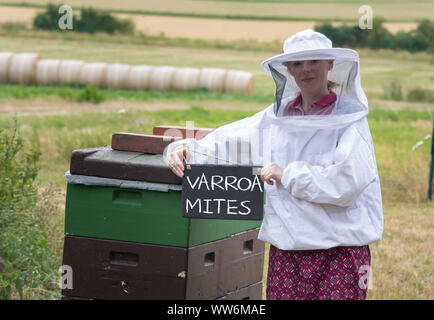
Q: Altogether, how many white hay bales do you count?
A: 11